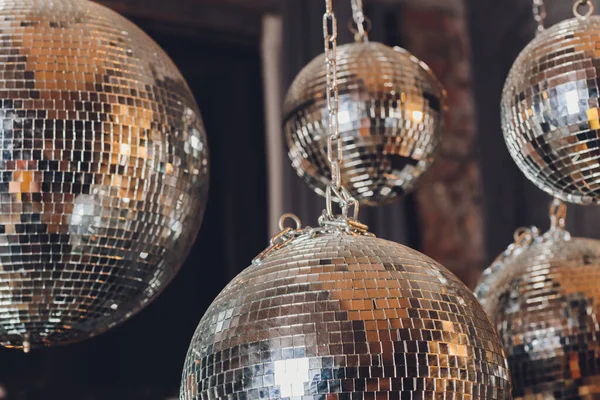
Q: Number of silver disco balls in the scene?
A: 5